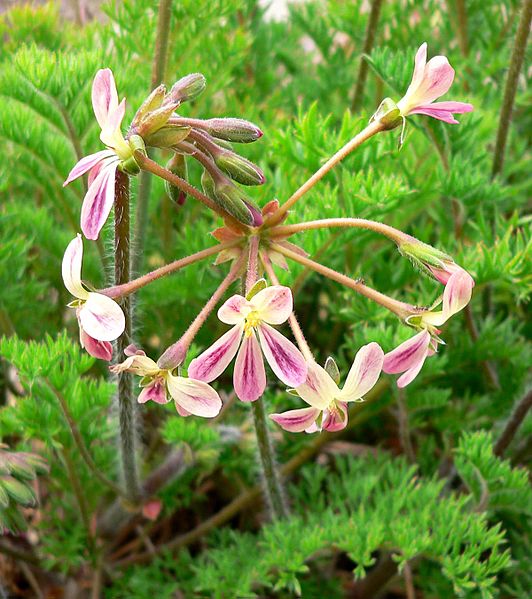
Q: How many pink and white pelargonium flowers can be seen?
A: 7